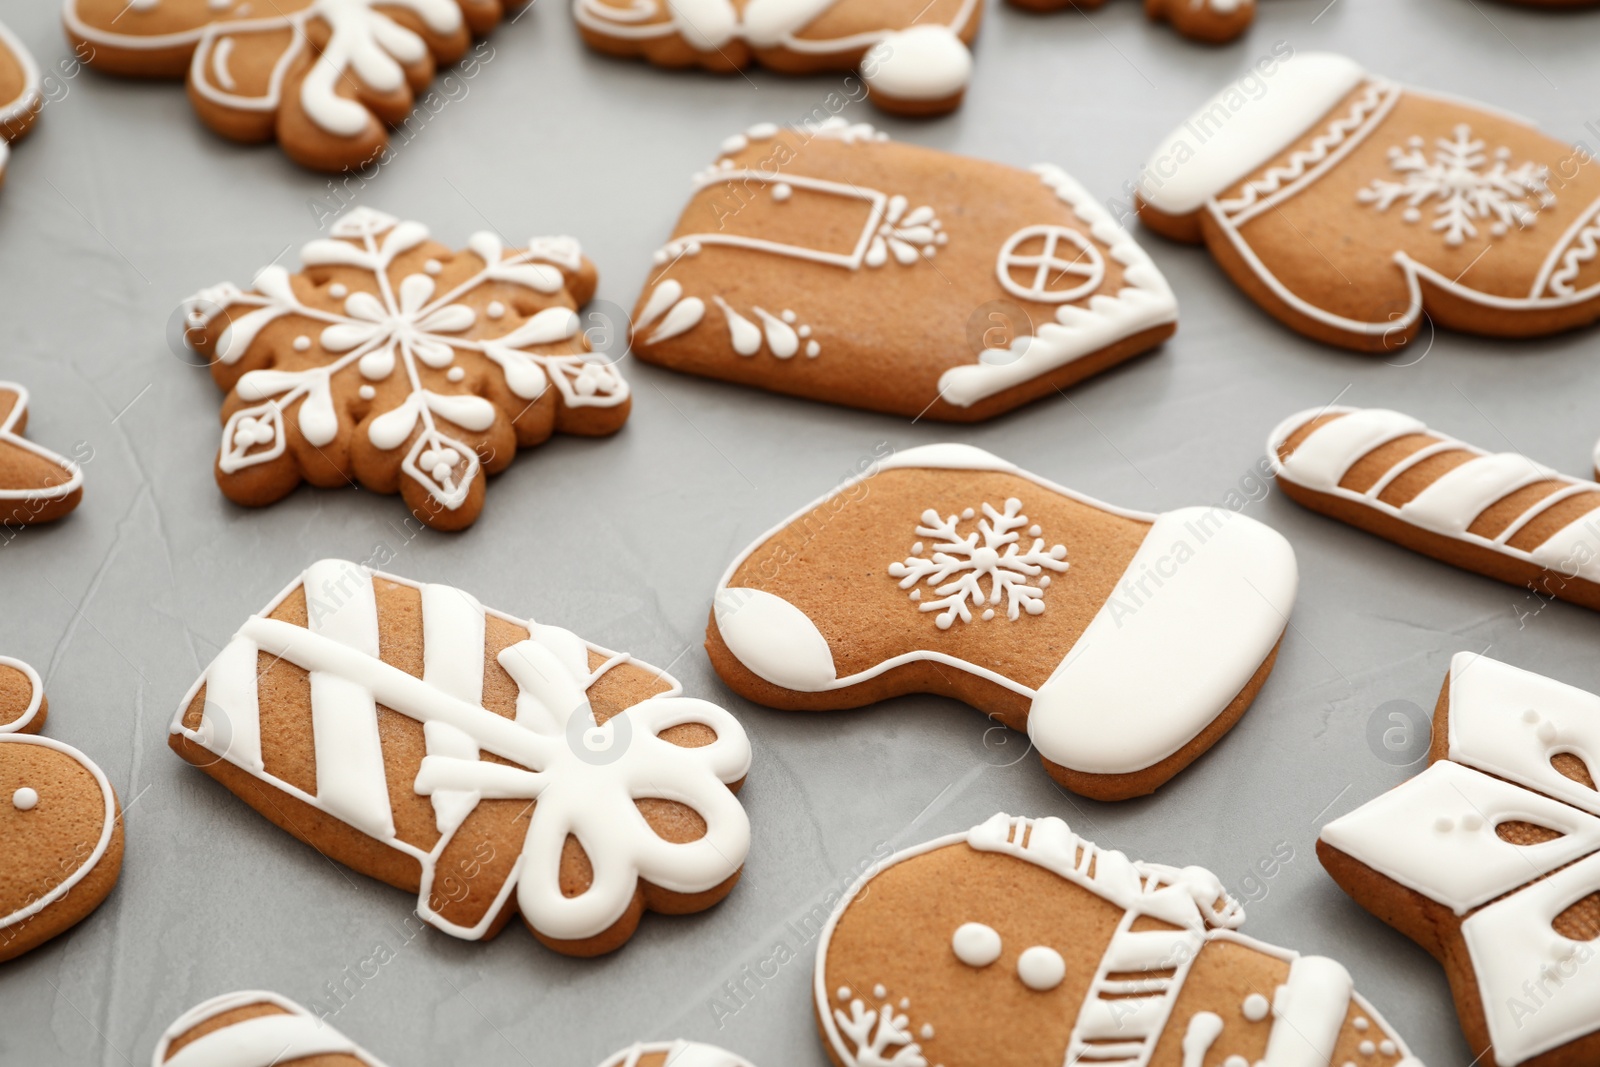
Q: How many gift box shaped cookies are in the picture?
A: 1